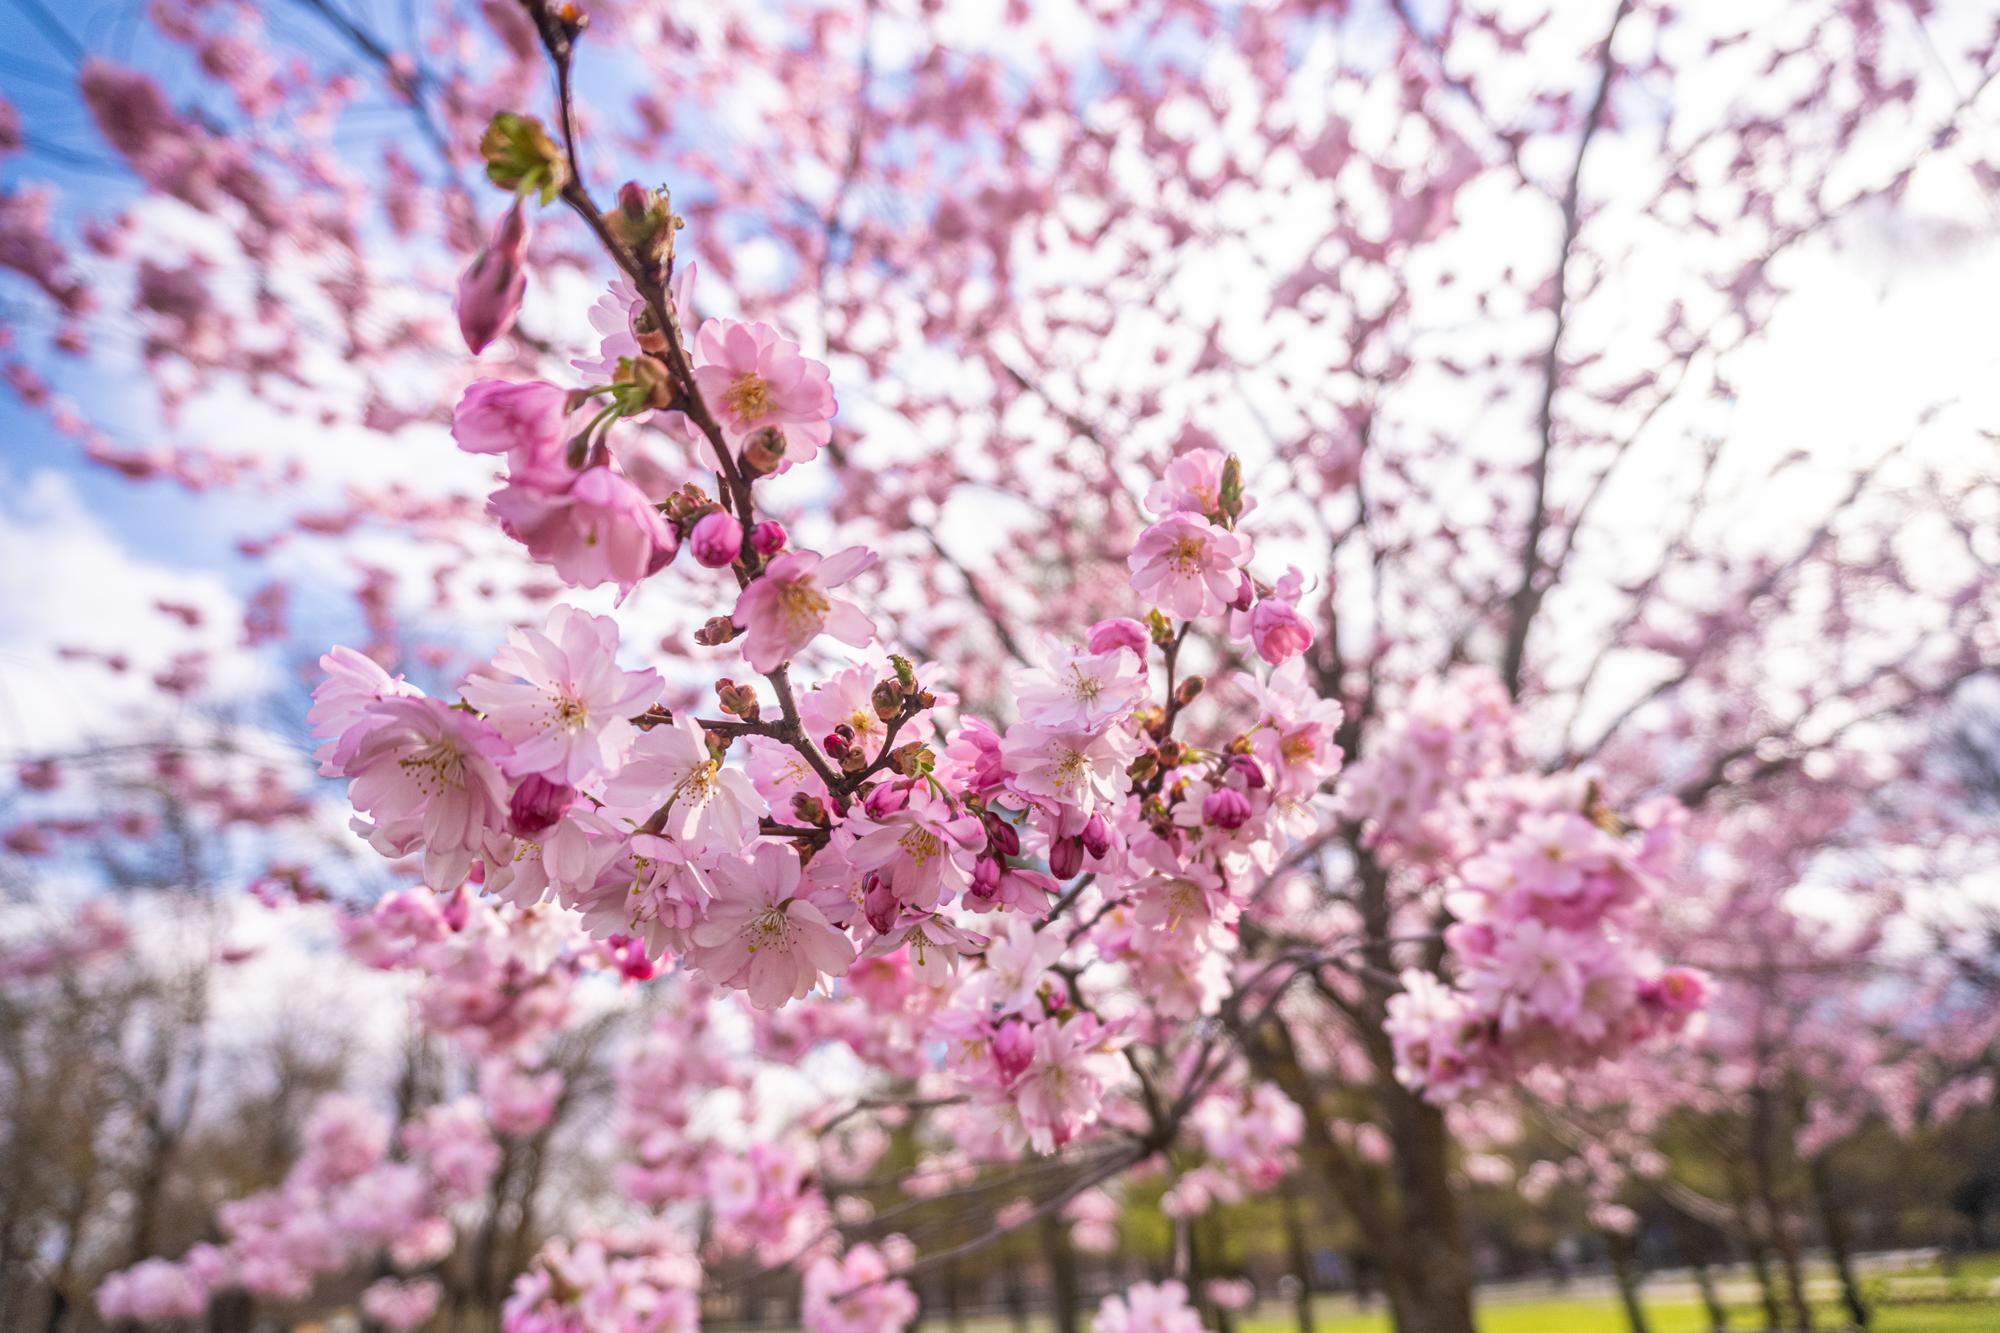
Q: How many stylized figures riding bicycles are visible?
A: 0